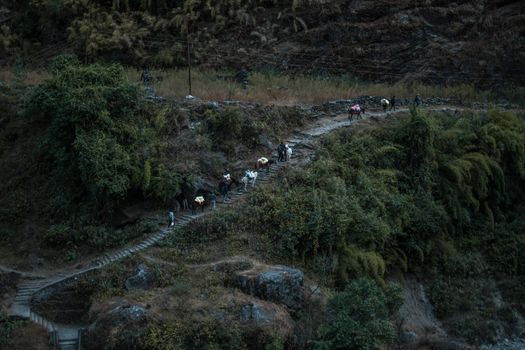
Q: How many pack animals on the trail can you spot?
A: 7